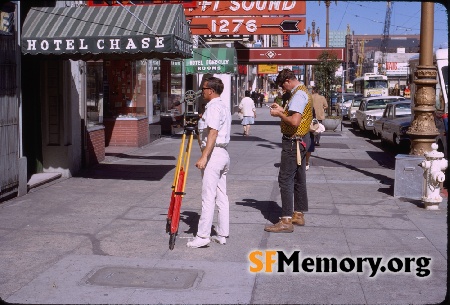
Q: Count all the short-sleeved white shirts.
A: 1